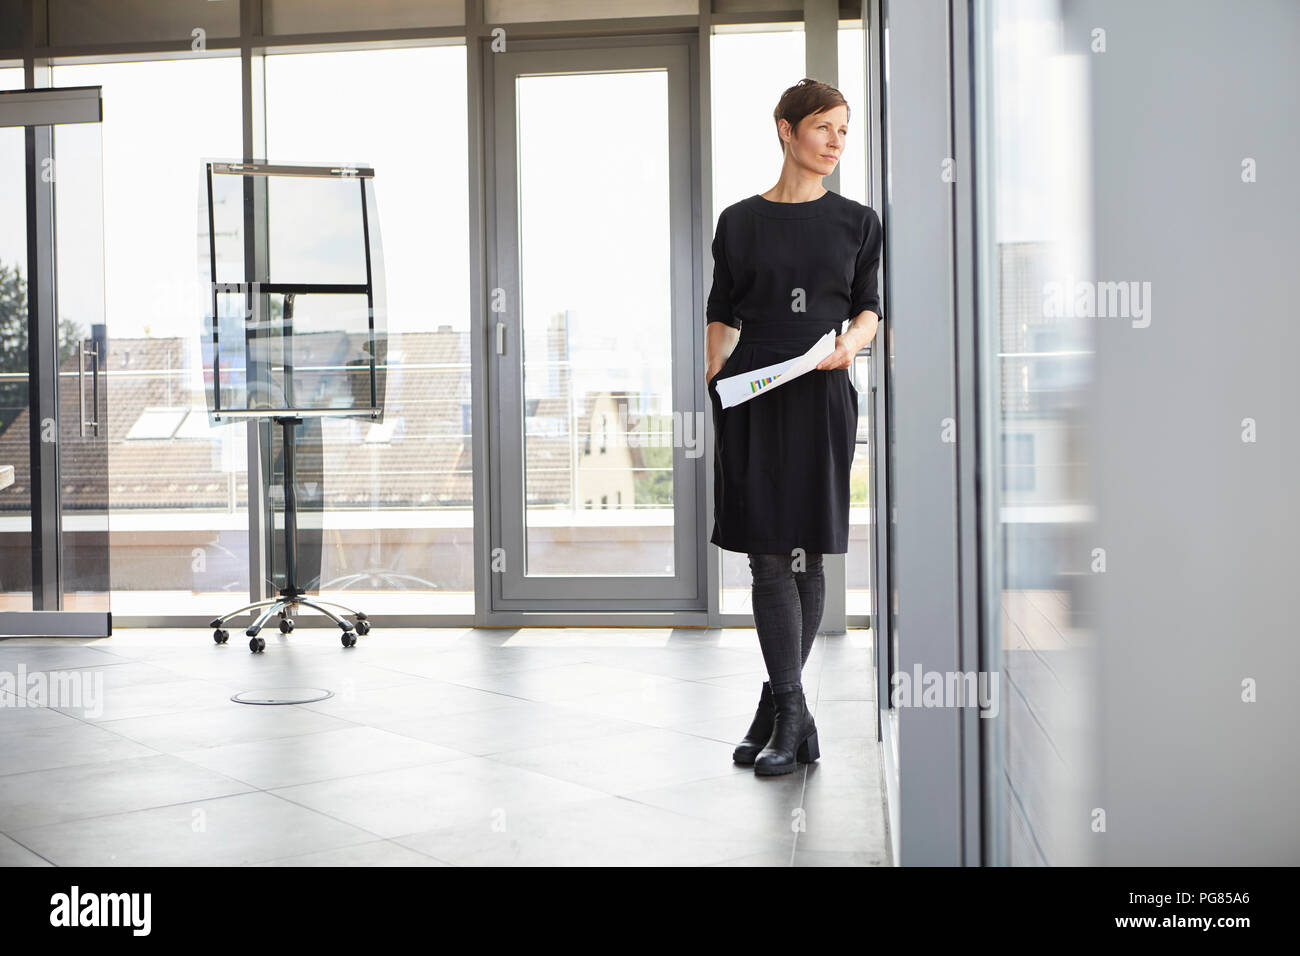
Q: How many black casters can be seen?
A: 5